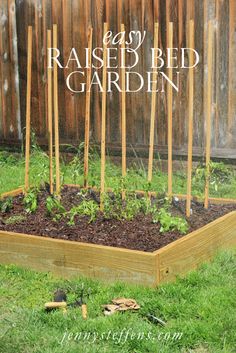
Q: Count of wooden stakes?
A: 10